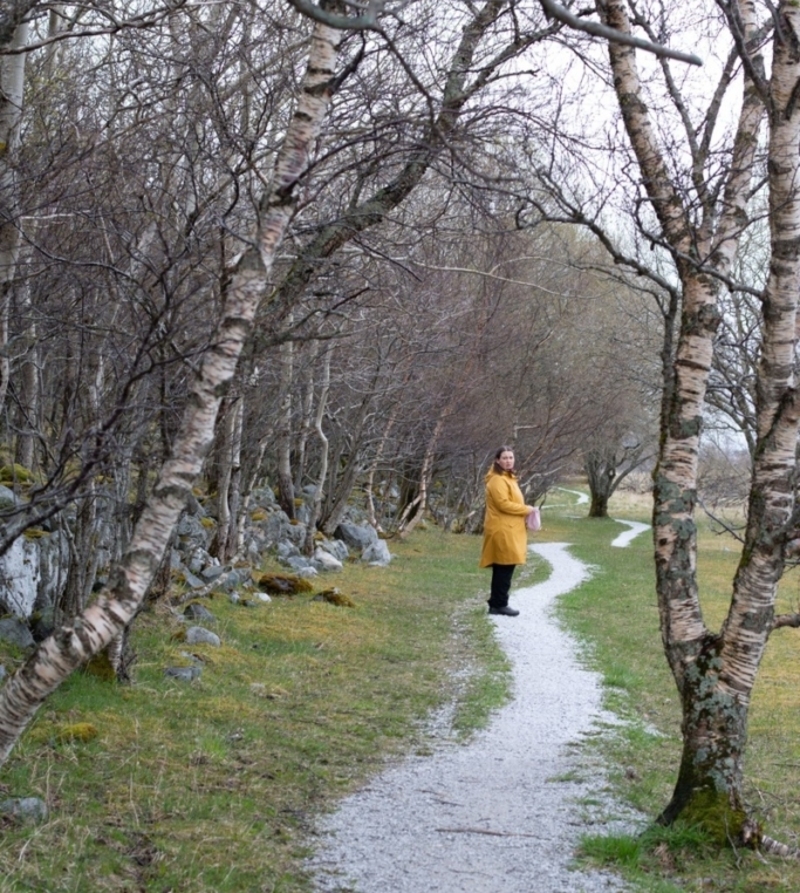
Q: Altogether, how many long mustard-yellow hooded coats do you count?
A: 1